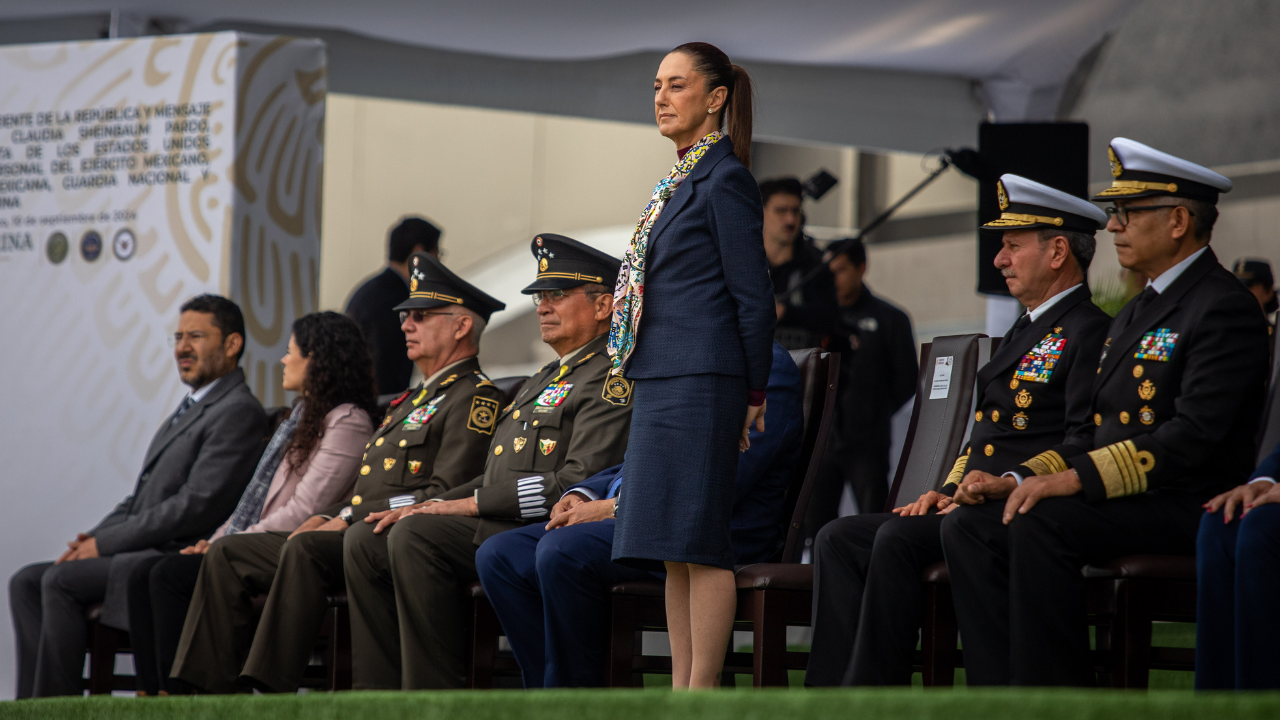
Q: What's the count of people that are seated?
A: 8